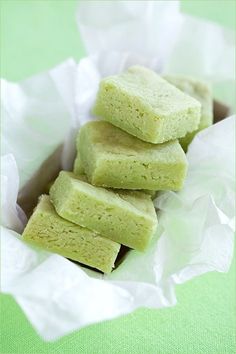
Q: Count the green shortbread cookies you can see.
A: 5